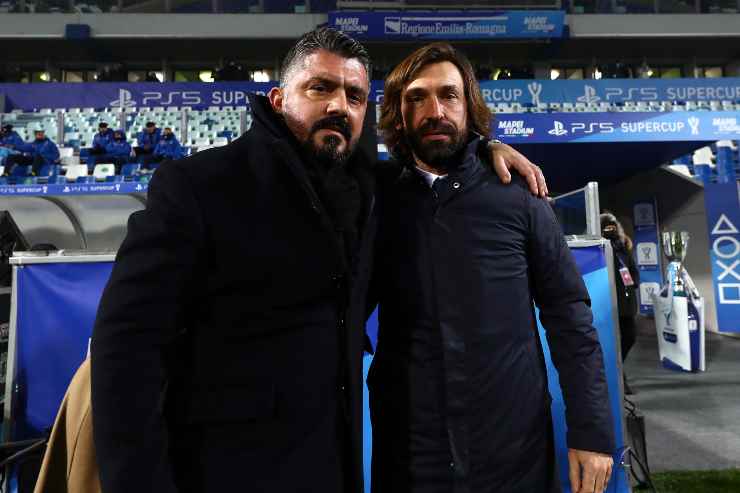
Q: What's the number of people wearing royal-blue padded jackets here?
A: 6